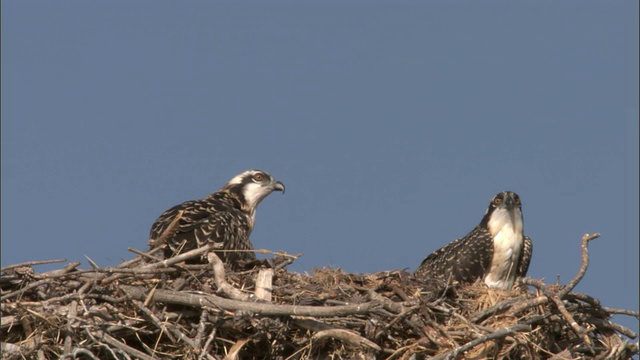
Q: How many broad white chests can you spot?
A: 1